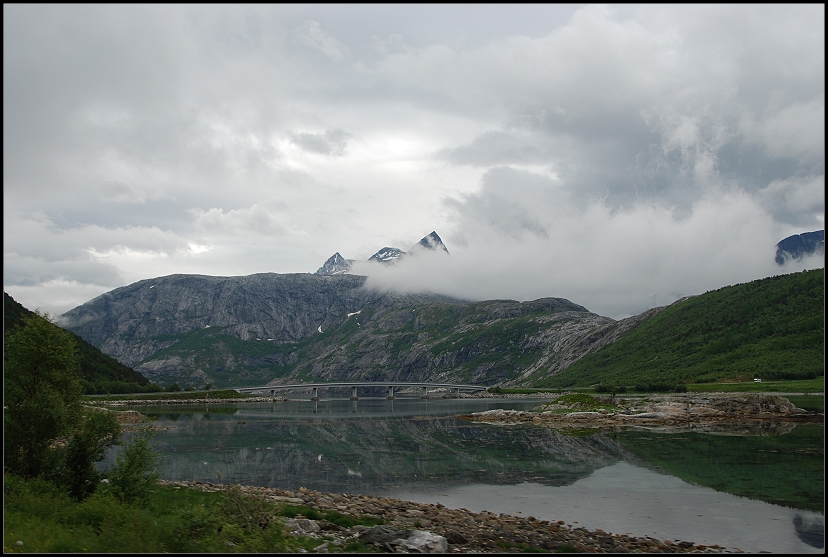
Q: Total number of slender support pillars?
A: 6